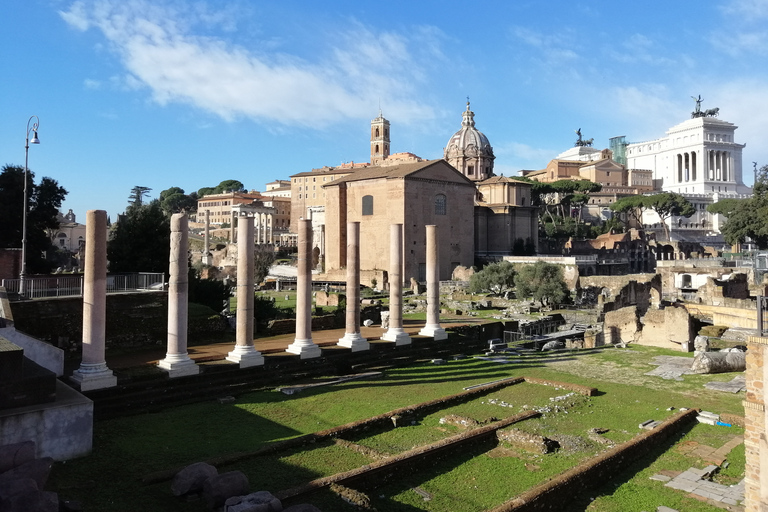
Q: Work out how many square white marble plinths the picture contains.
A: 7